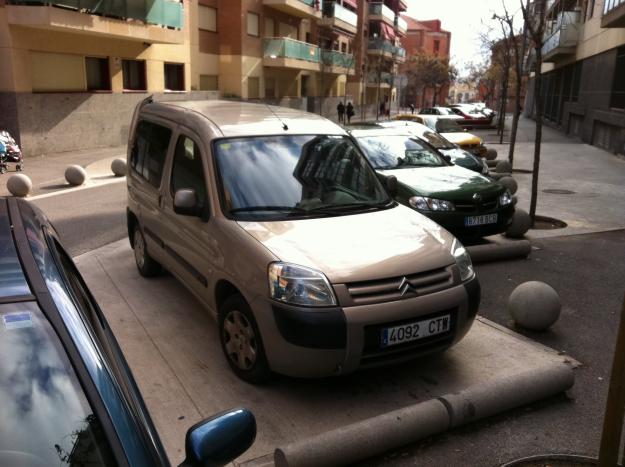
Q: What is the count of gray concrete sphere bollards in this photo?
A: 8